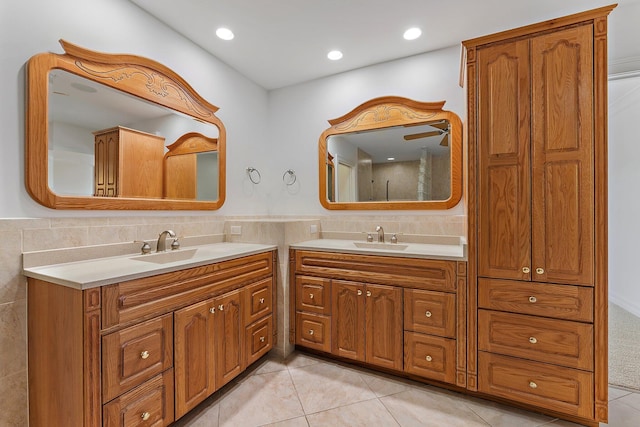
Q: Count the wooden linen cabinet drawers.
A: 3